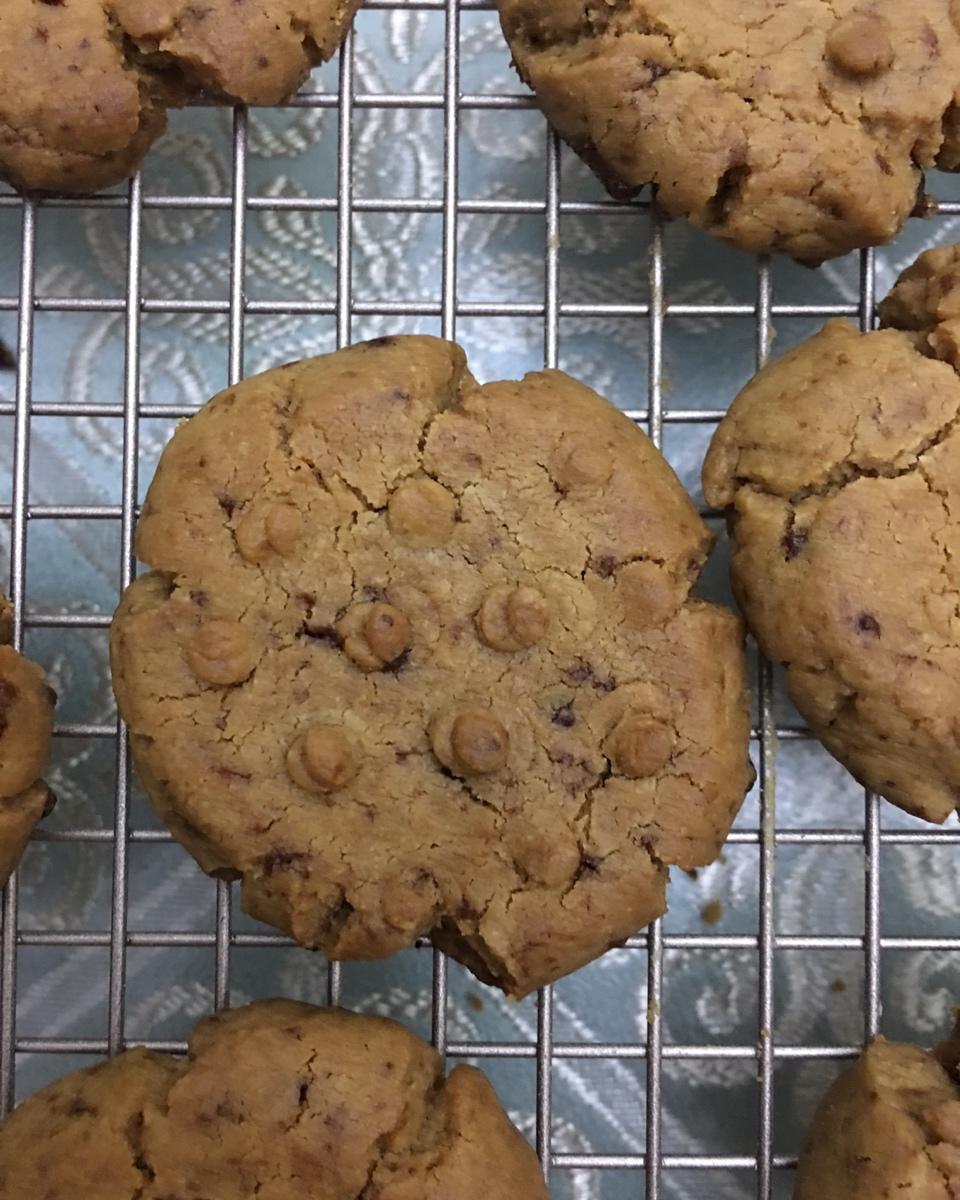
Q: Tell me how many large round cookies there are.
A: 7